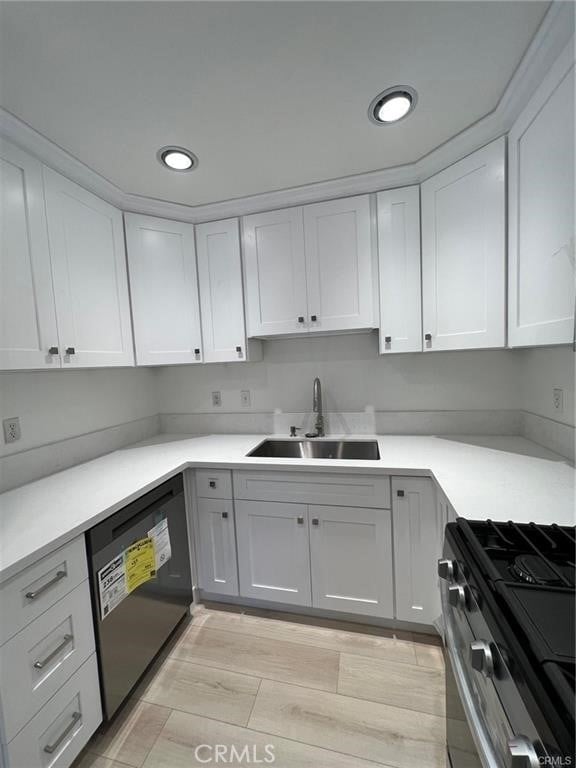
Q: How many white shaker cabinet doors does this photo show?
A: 13